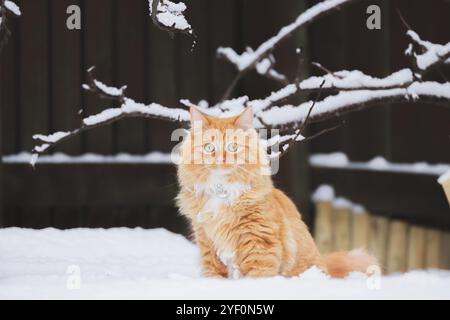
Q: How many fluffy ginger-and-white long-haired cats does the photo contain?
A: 1